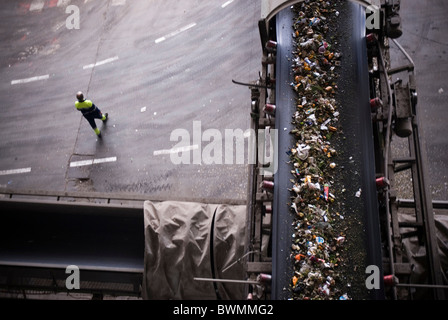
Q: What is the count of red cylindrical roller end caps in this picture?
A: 8